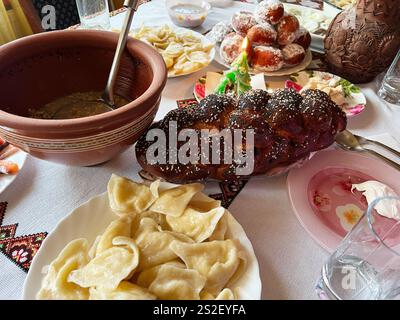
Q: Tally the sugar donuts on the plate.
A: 9